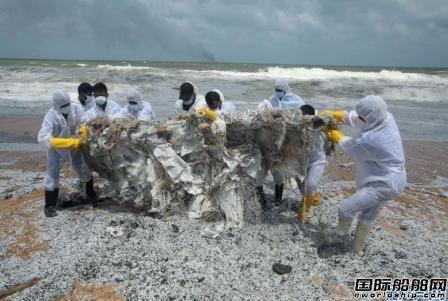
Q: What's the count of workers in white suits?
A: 9